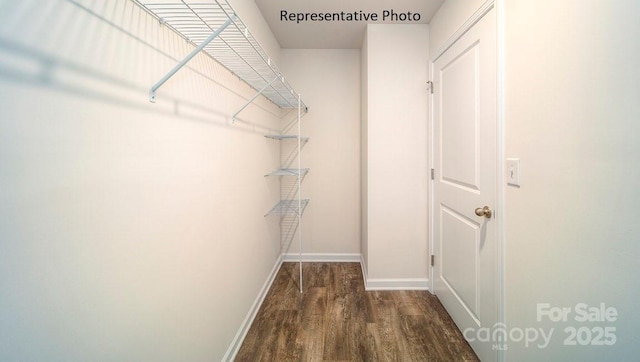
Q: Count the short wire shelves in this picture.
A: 3